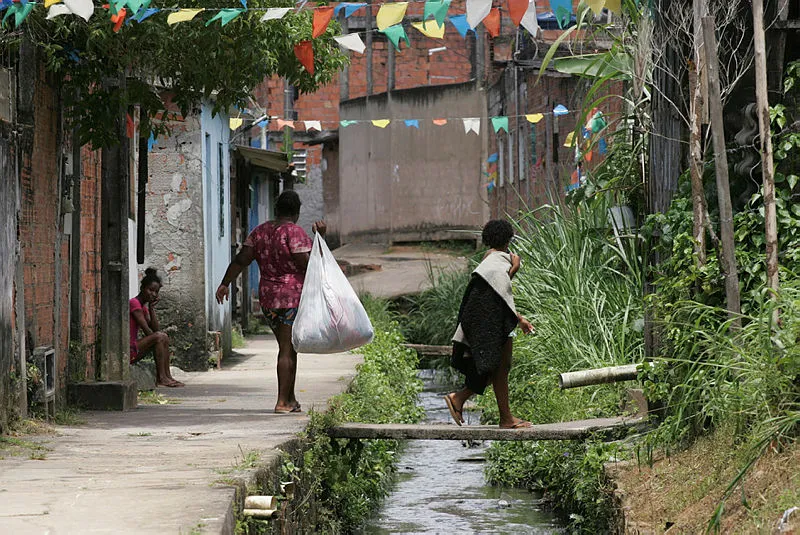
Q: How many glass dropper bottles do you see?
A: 0